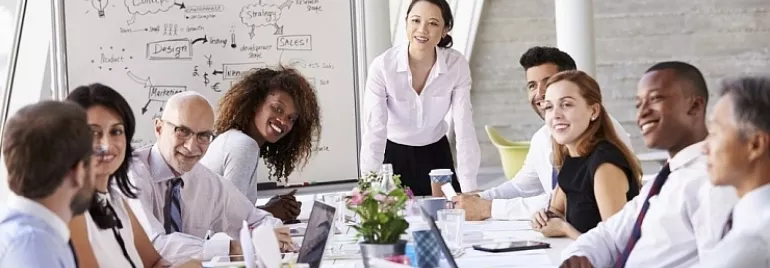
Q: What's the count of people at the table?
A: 9